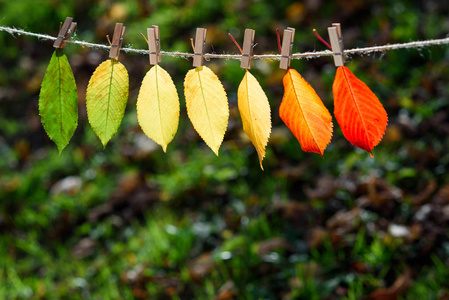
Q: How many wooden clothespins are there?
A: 7